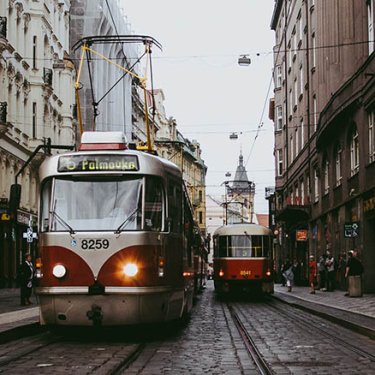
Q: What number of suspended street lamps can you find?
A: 3